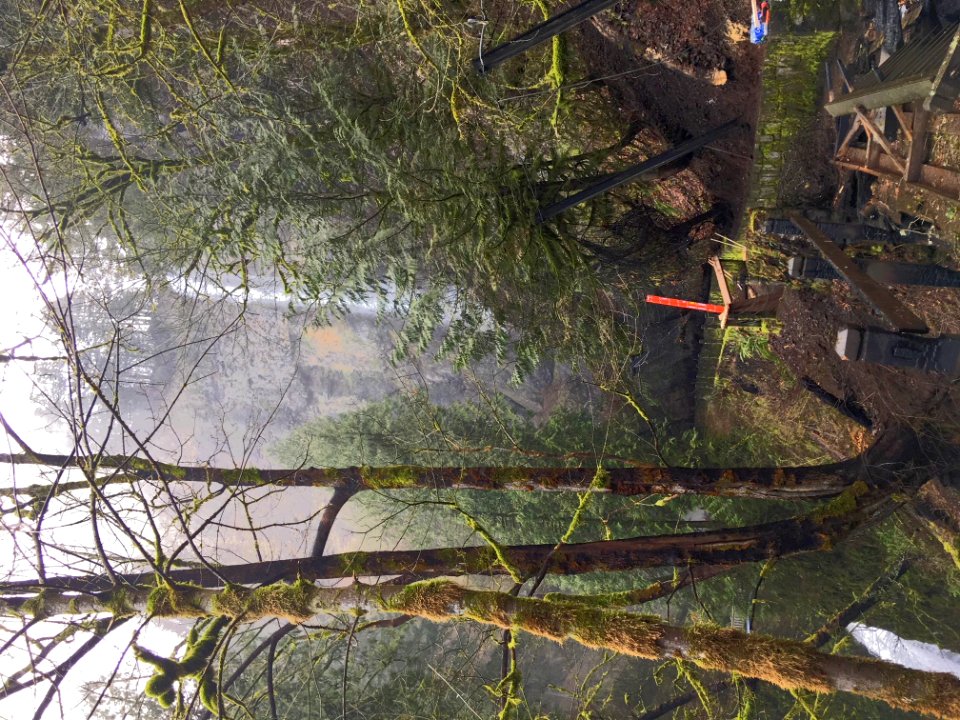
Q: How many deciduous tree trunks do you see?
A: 3